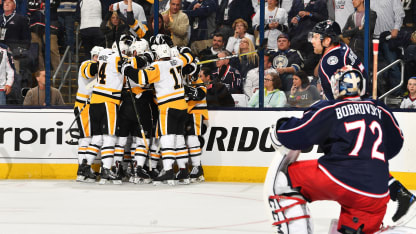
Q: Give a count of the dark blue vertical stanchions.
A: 4